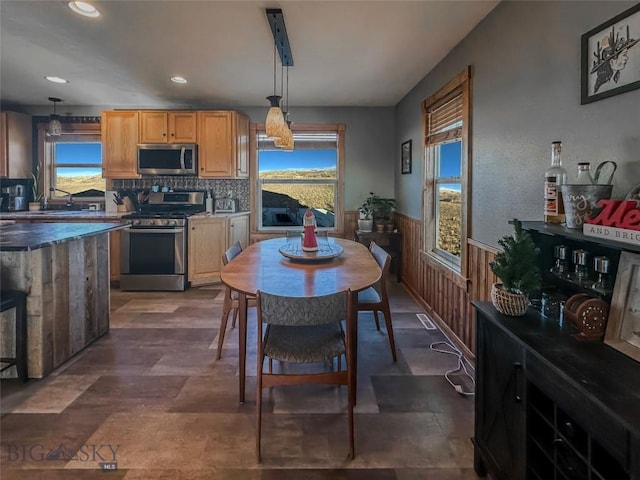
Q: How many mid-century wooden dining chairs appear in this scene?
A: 4